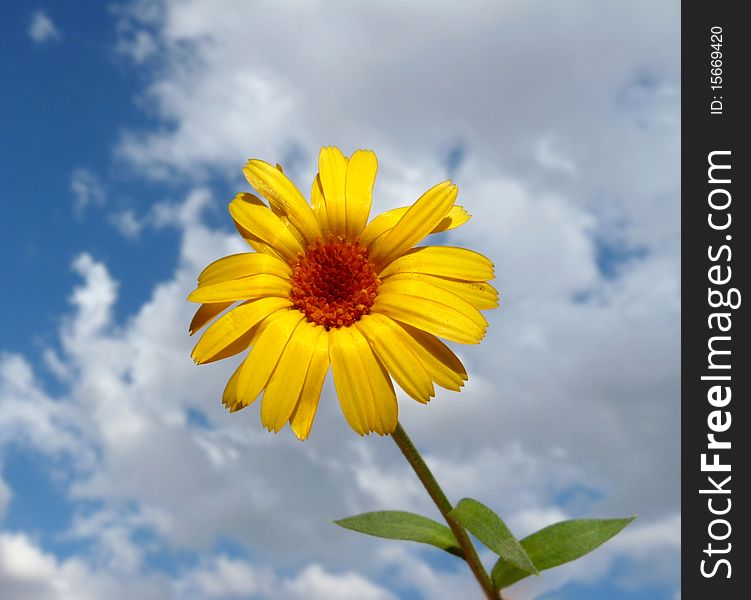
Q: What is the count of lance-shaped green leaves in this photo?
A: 3